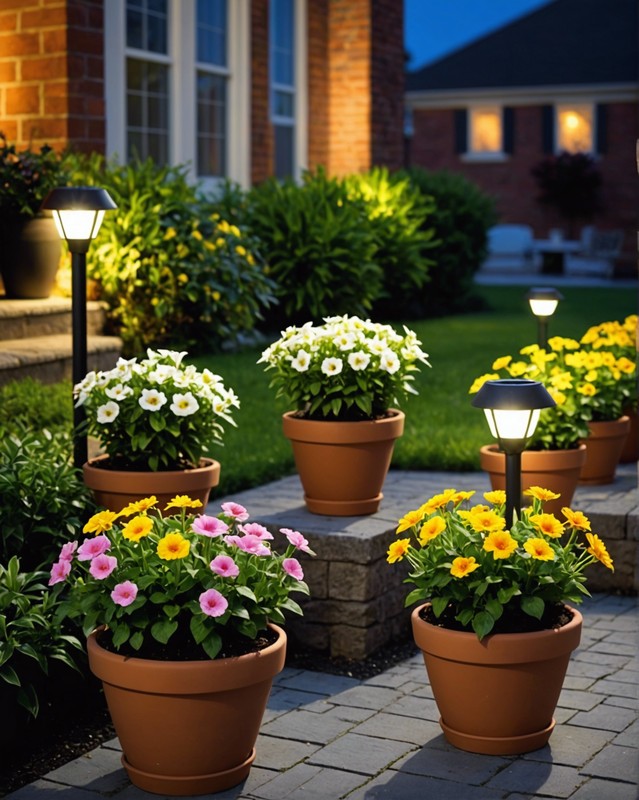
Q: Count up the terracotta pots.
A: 7